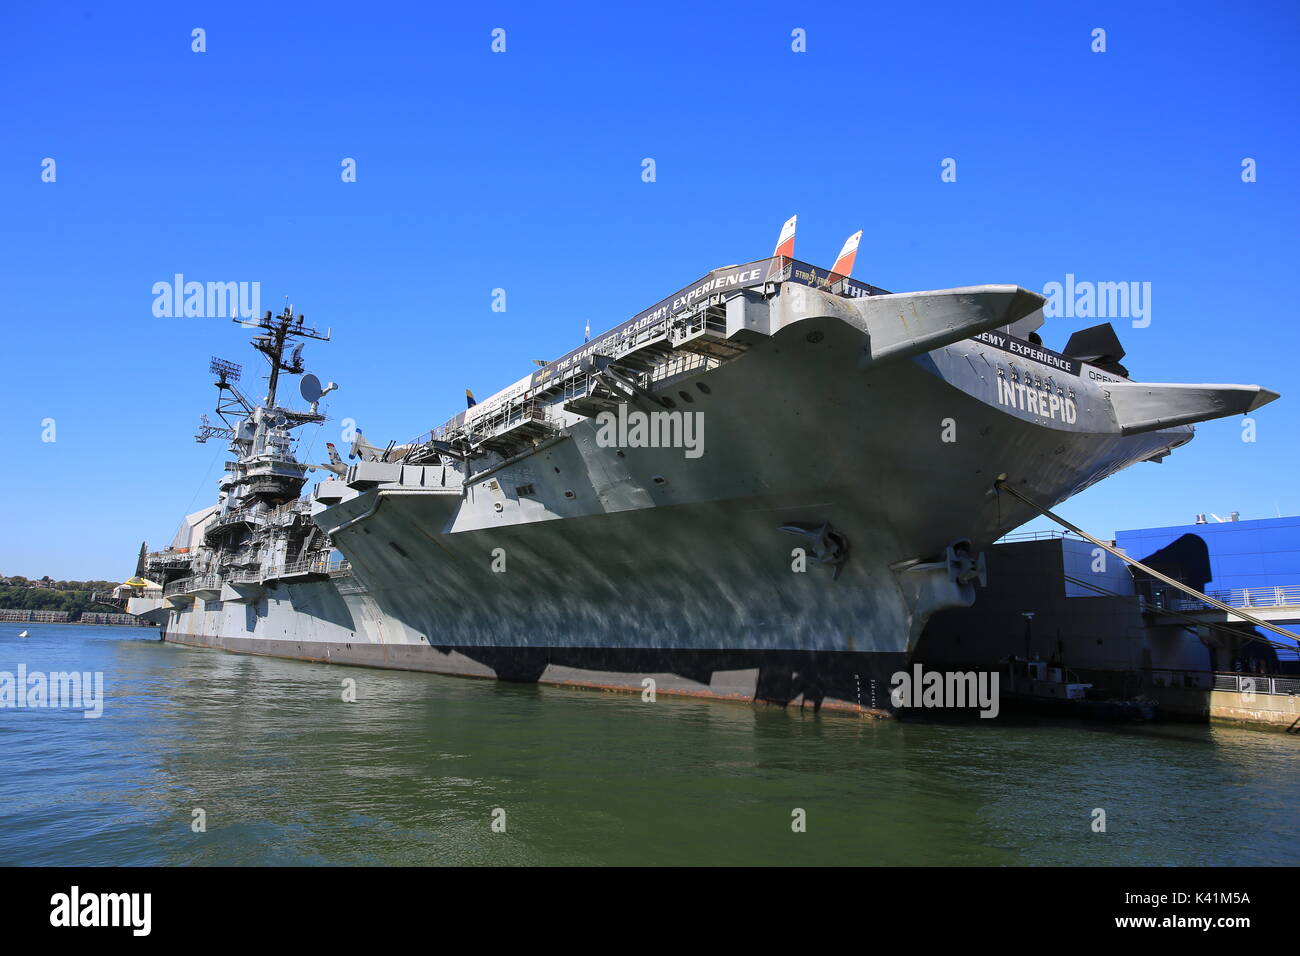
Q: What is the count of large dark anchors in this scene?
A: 2